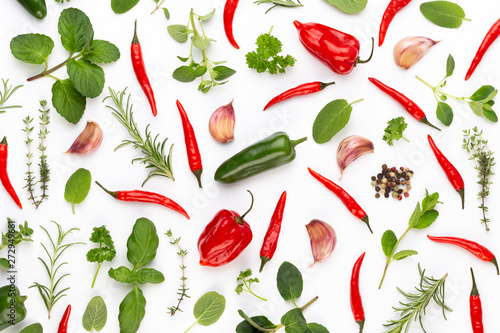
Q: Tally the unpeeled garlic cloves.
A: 5